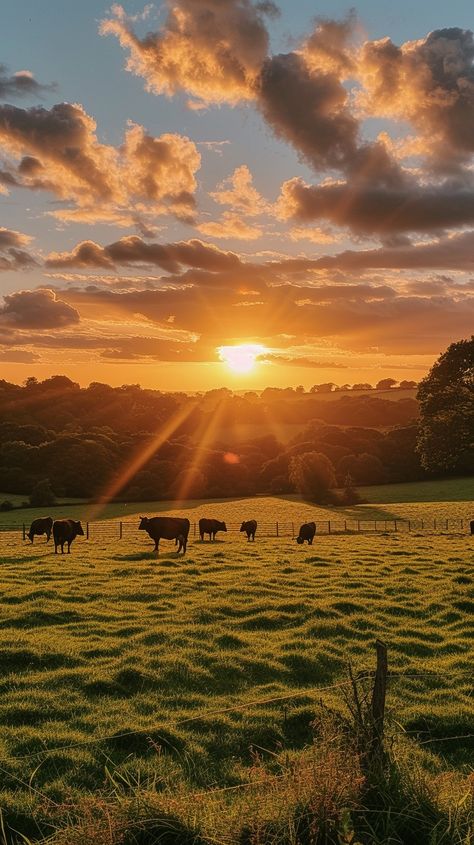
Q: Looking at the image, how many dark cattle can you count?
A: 6